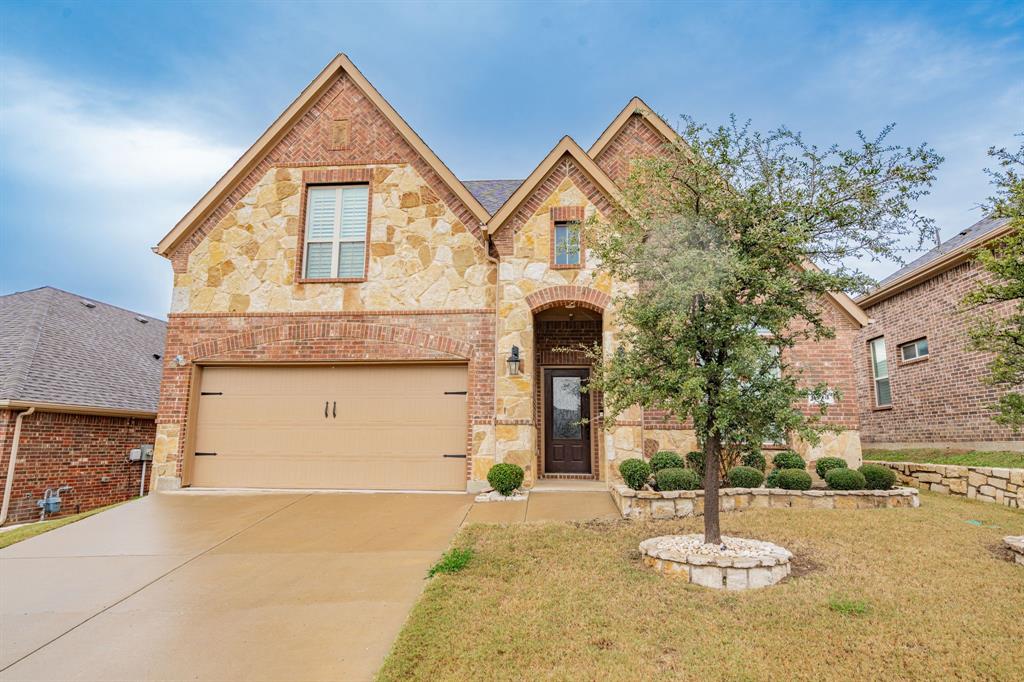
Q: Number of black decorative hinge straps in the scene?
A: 4